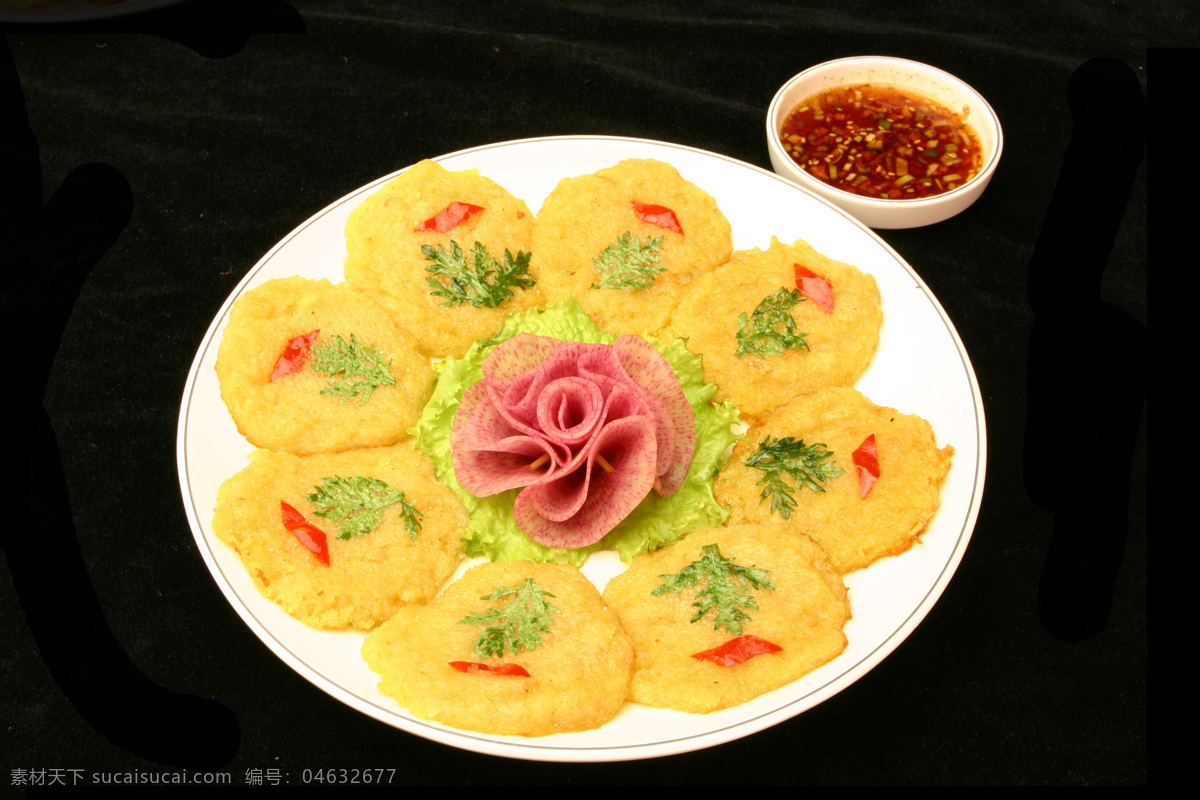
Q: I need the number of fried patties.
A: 8